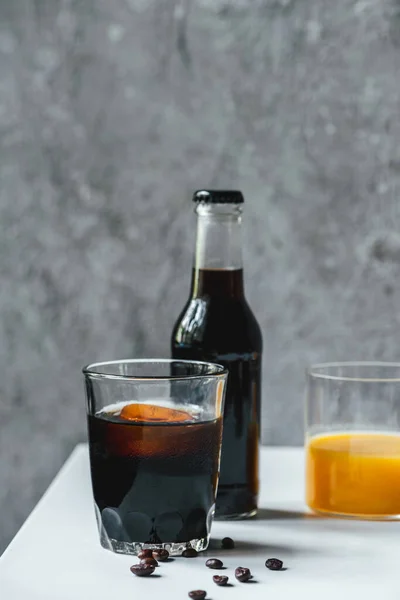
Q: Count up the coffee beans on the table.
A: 11